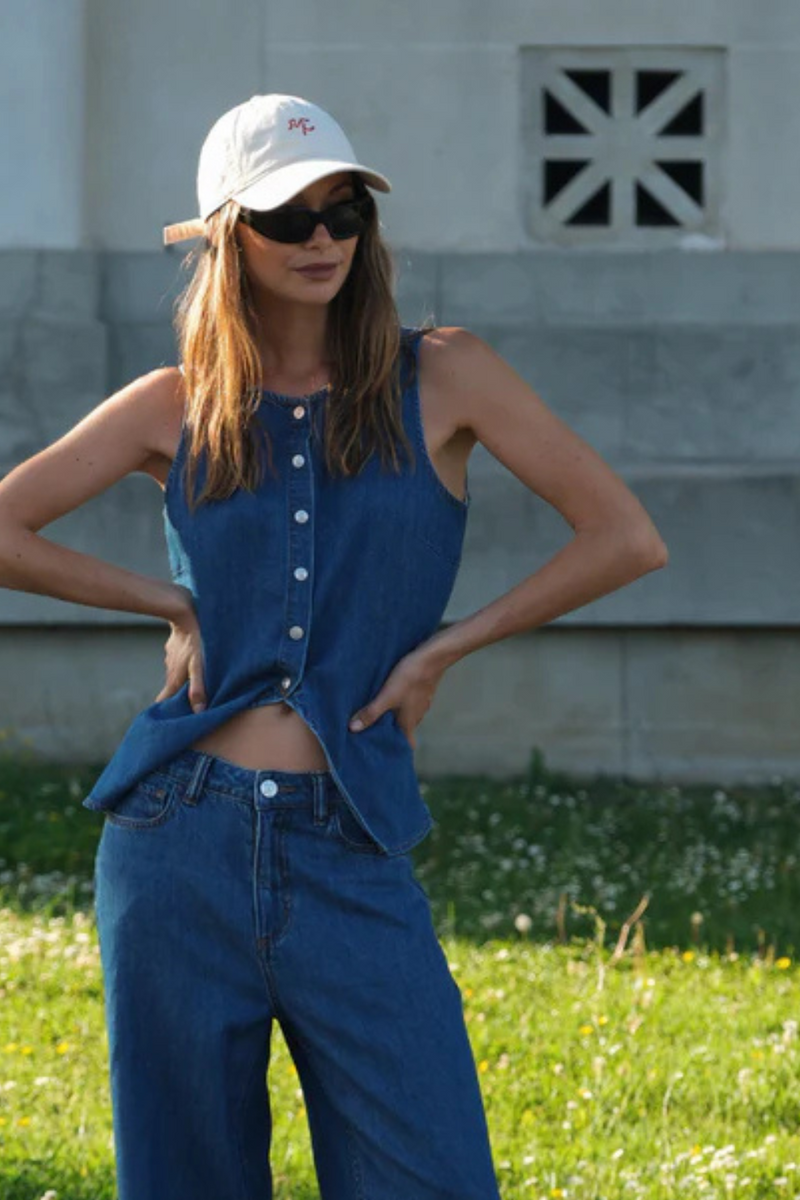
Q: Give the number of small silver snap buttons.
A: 6